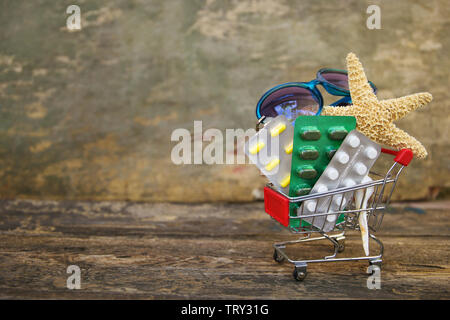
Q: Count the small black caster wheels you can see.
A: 4